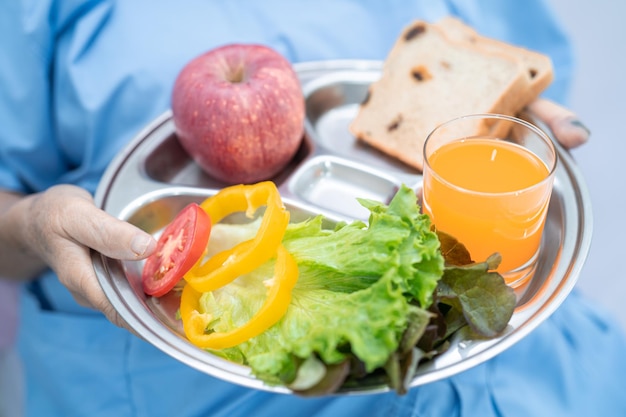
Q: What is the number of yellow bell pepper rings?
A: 2